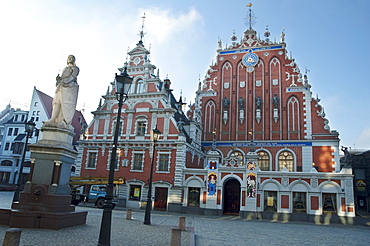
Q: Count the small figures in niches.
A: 4